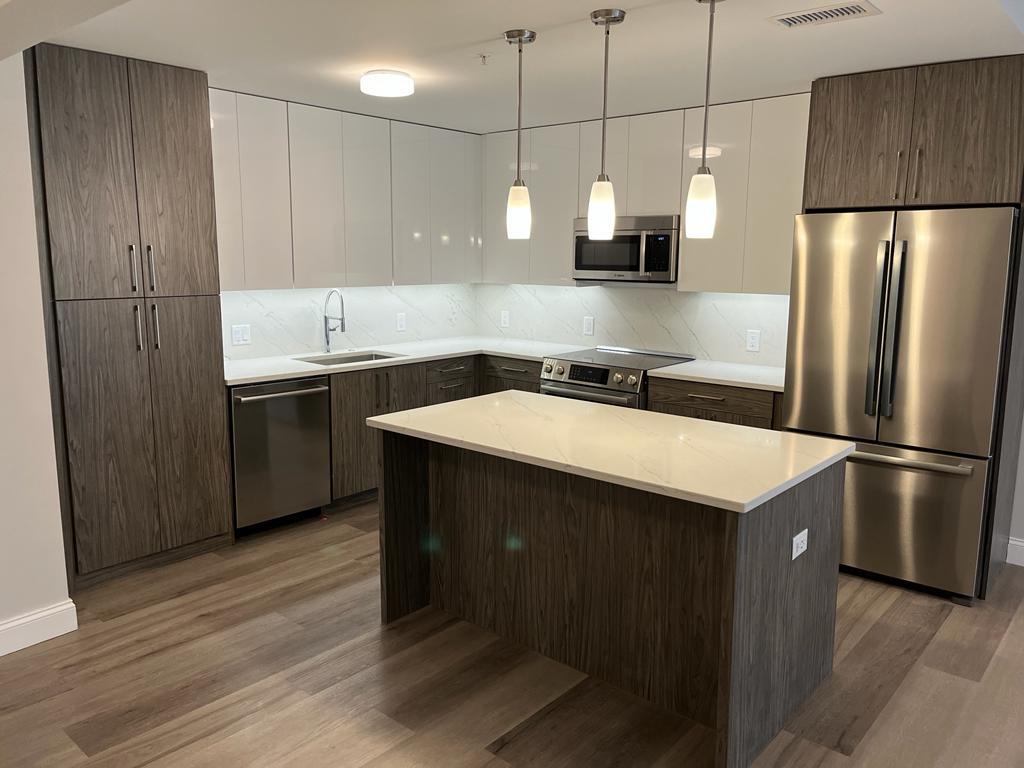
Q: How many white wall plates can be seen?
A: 6